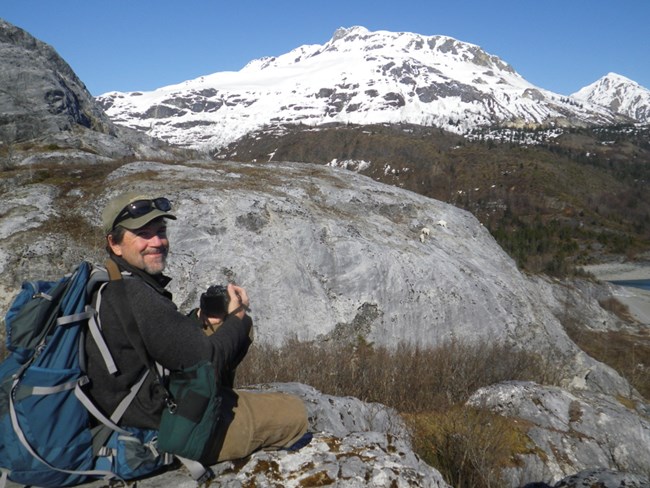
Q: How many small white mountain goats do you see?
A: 3